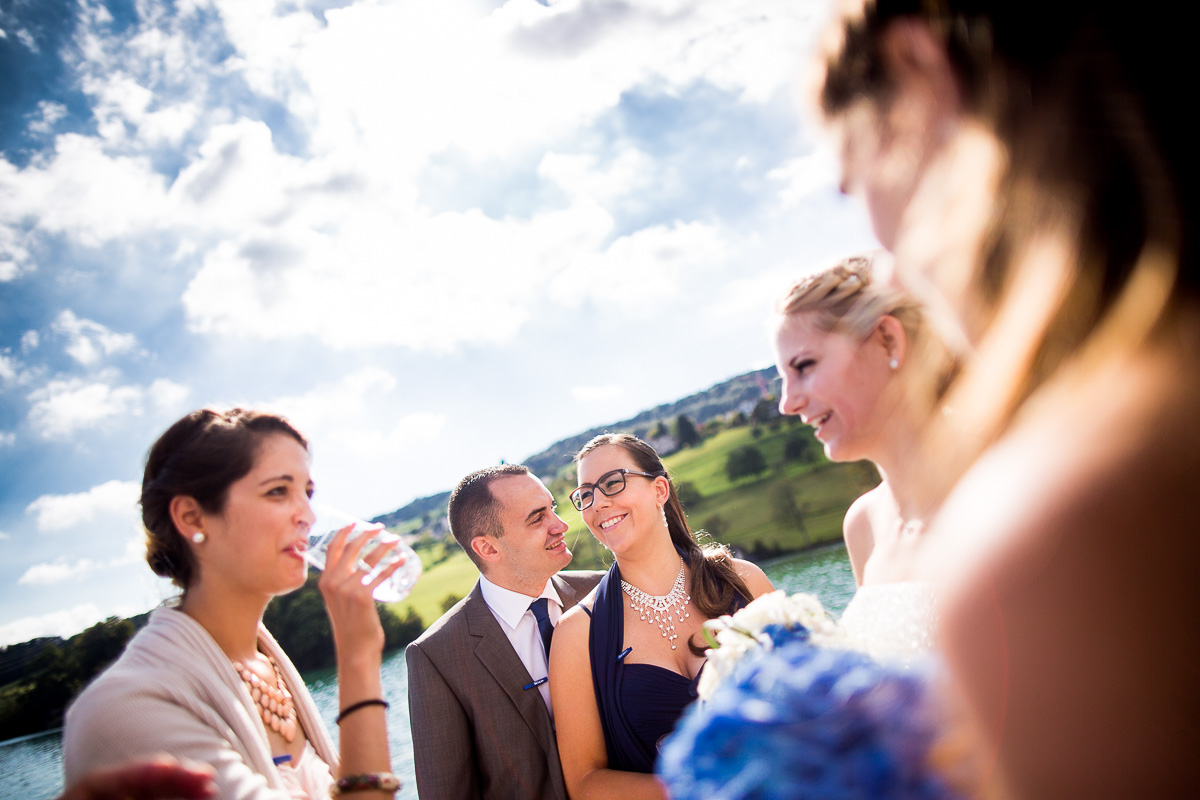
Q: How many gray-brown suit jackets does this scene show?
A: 1